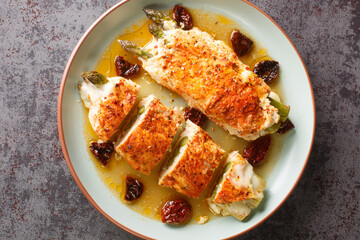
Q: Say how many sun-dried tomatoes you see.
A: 10